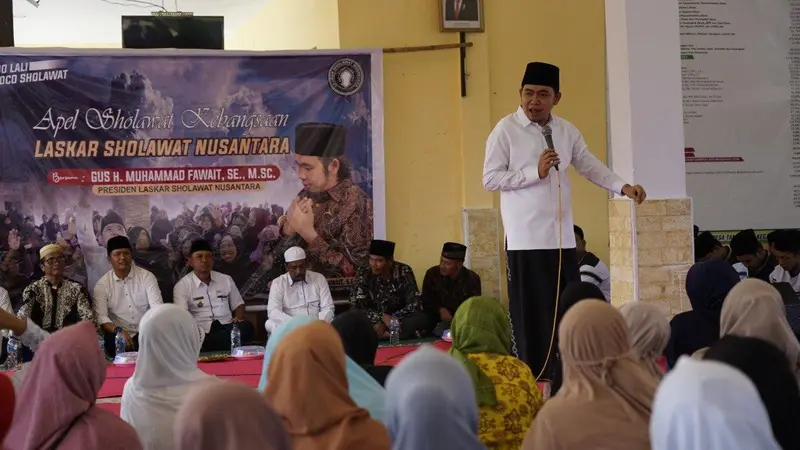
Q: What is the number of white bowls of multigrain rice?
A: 0